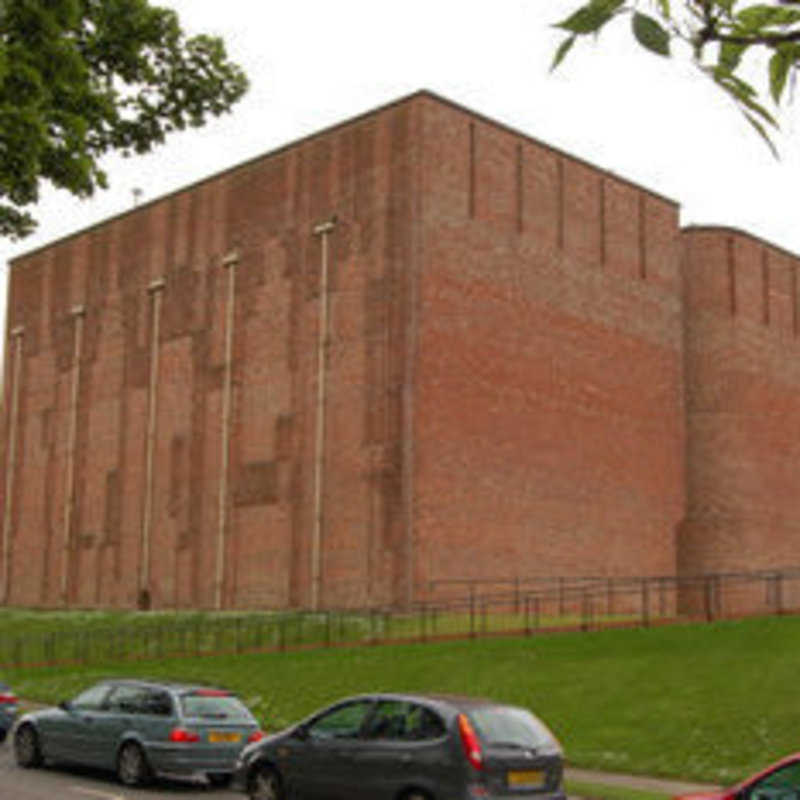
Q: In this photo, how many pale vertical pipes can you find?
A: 5